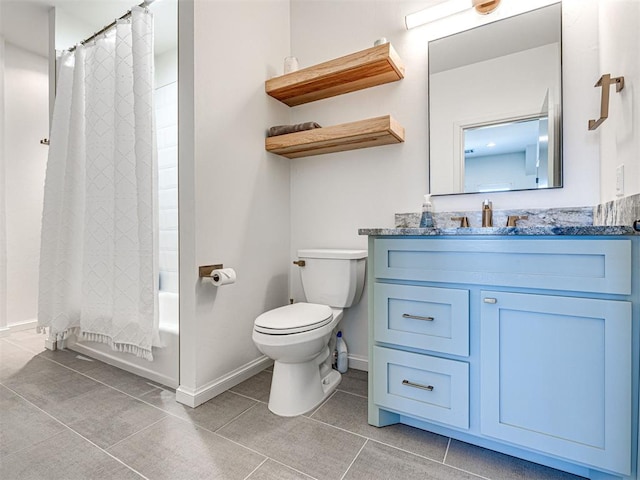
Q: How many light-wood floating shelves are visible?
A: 2